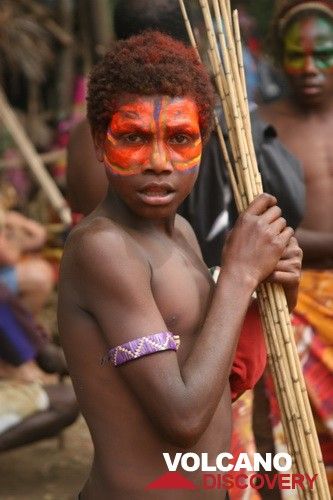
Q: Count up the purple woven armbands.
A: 1